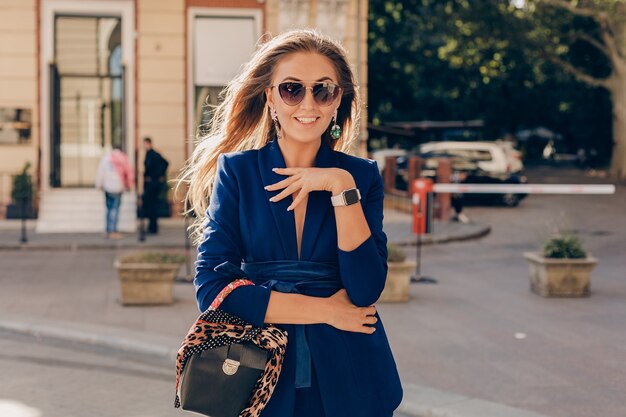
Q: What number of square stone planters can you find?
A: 3